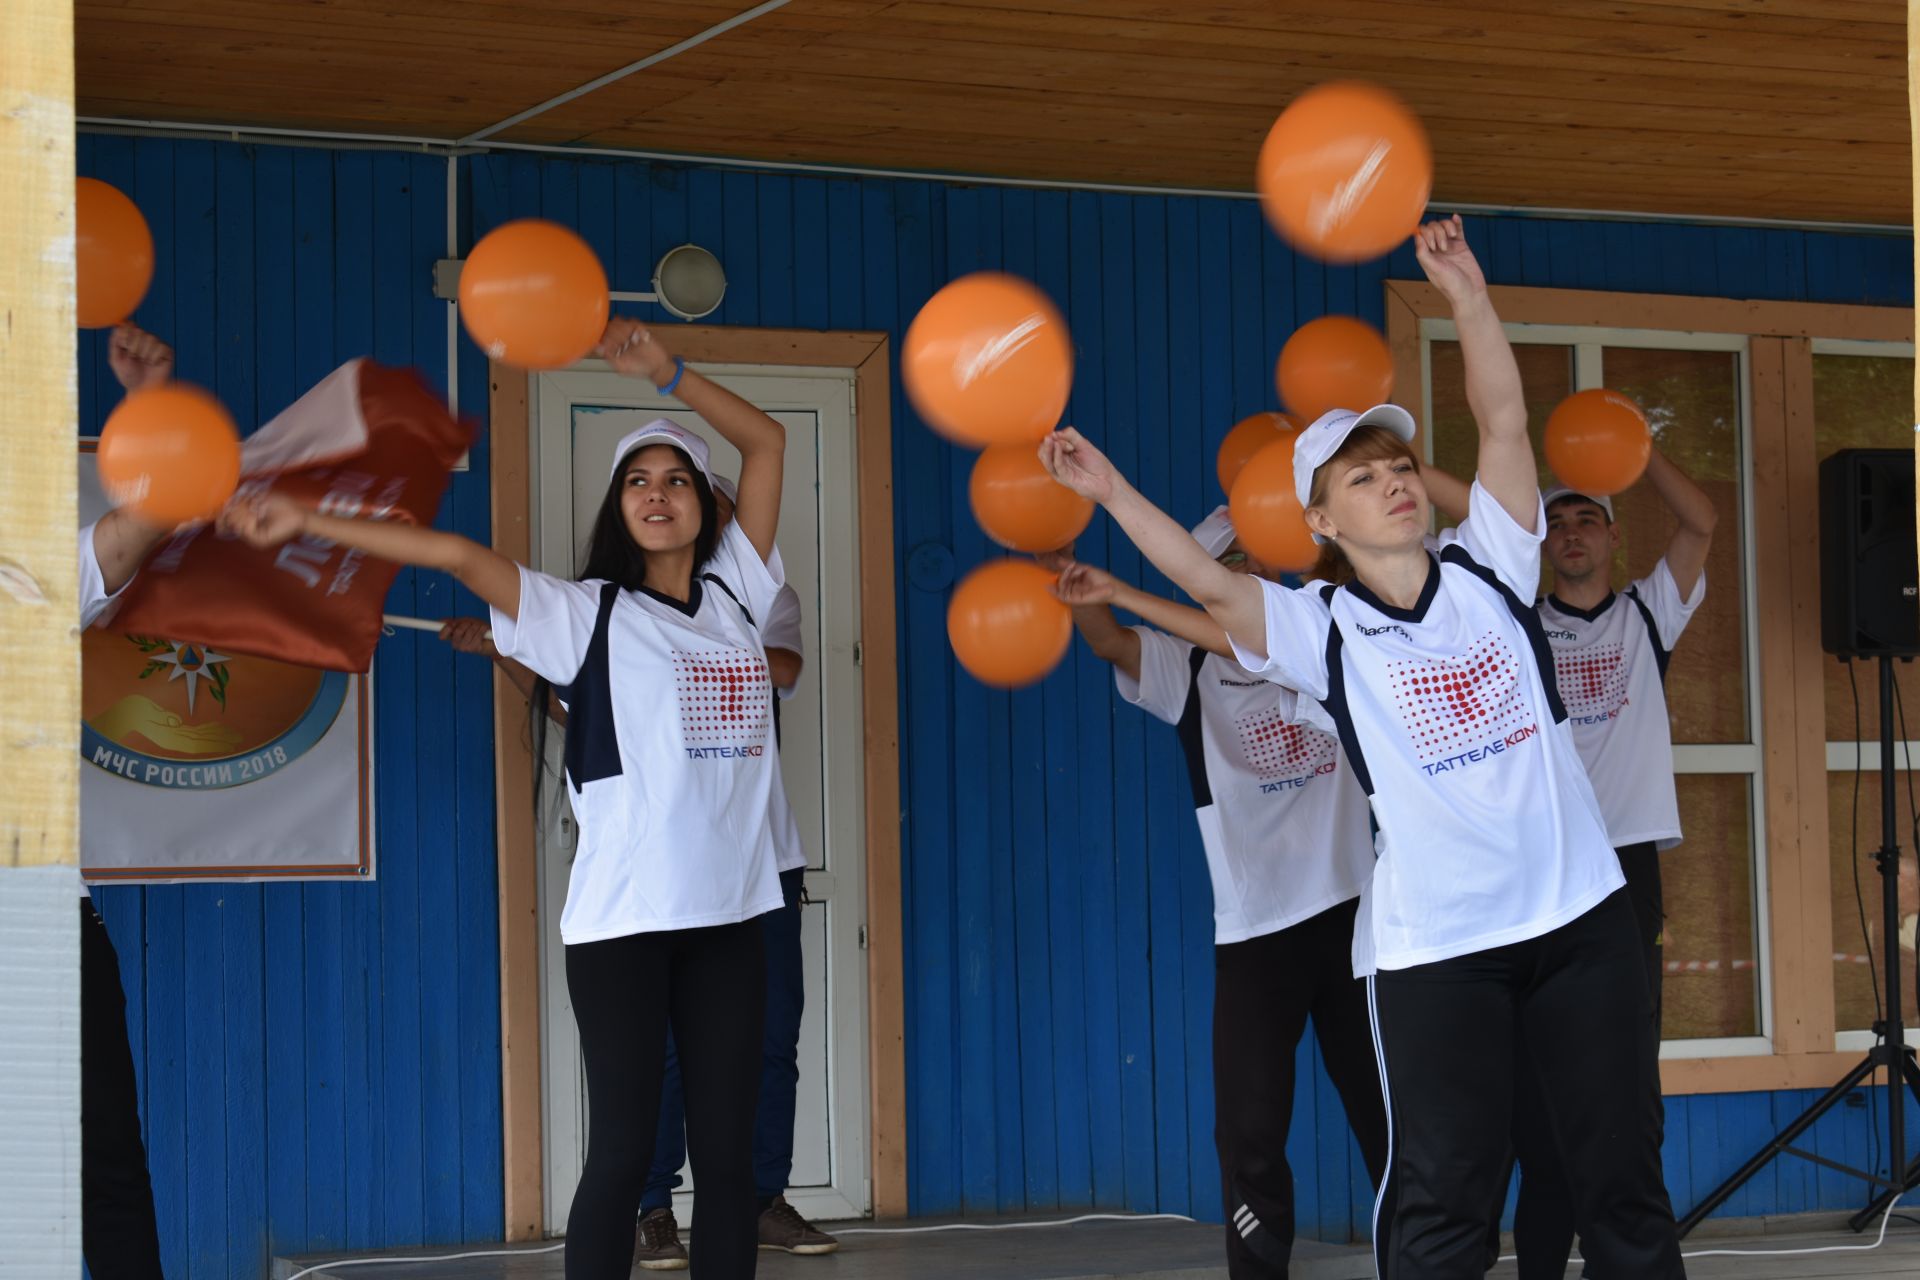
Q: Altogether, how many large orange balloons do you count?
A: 11